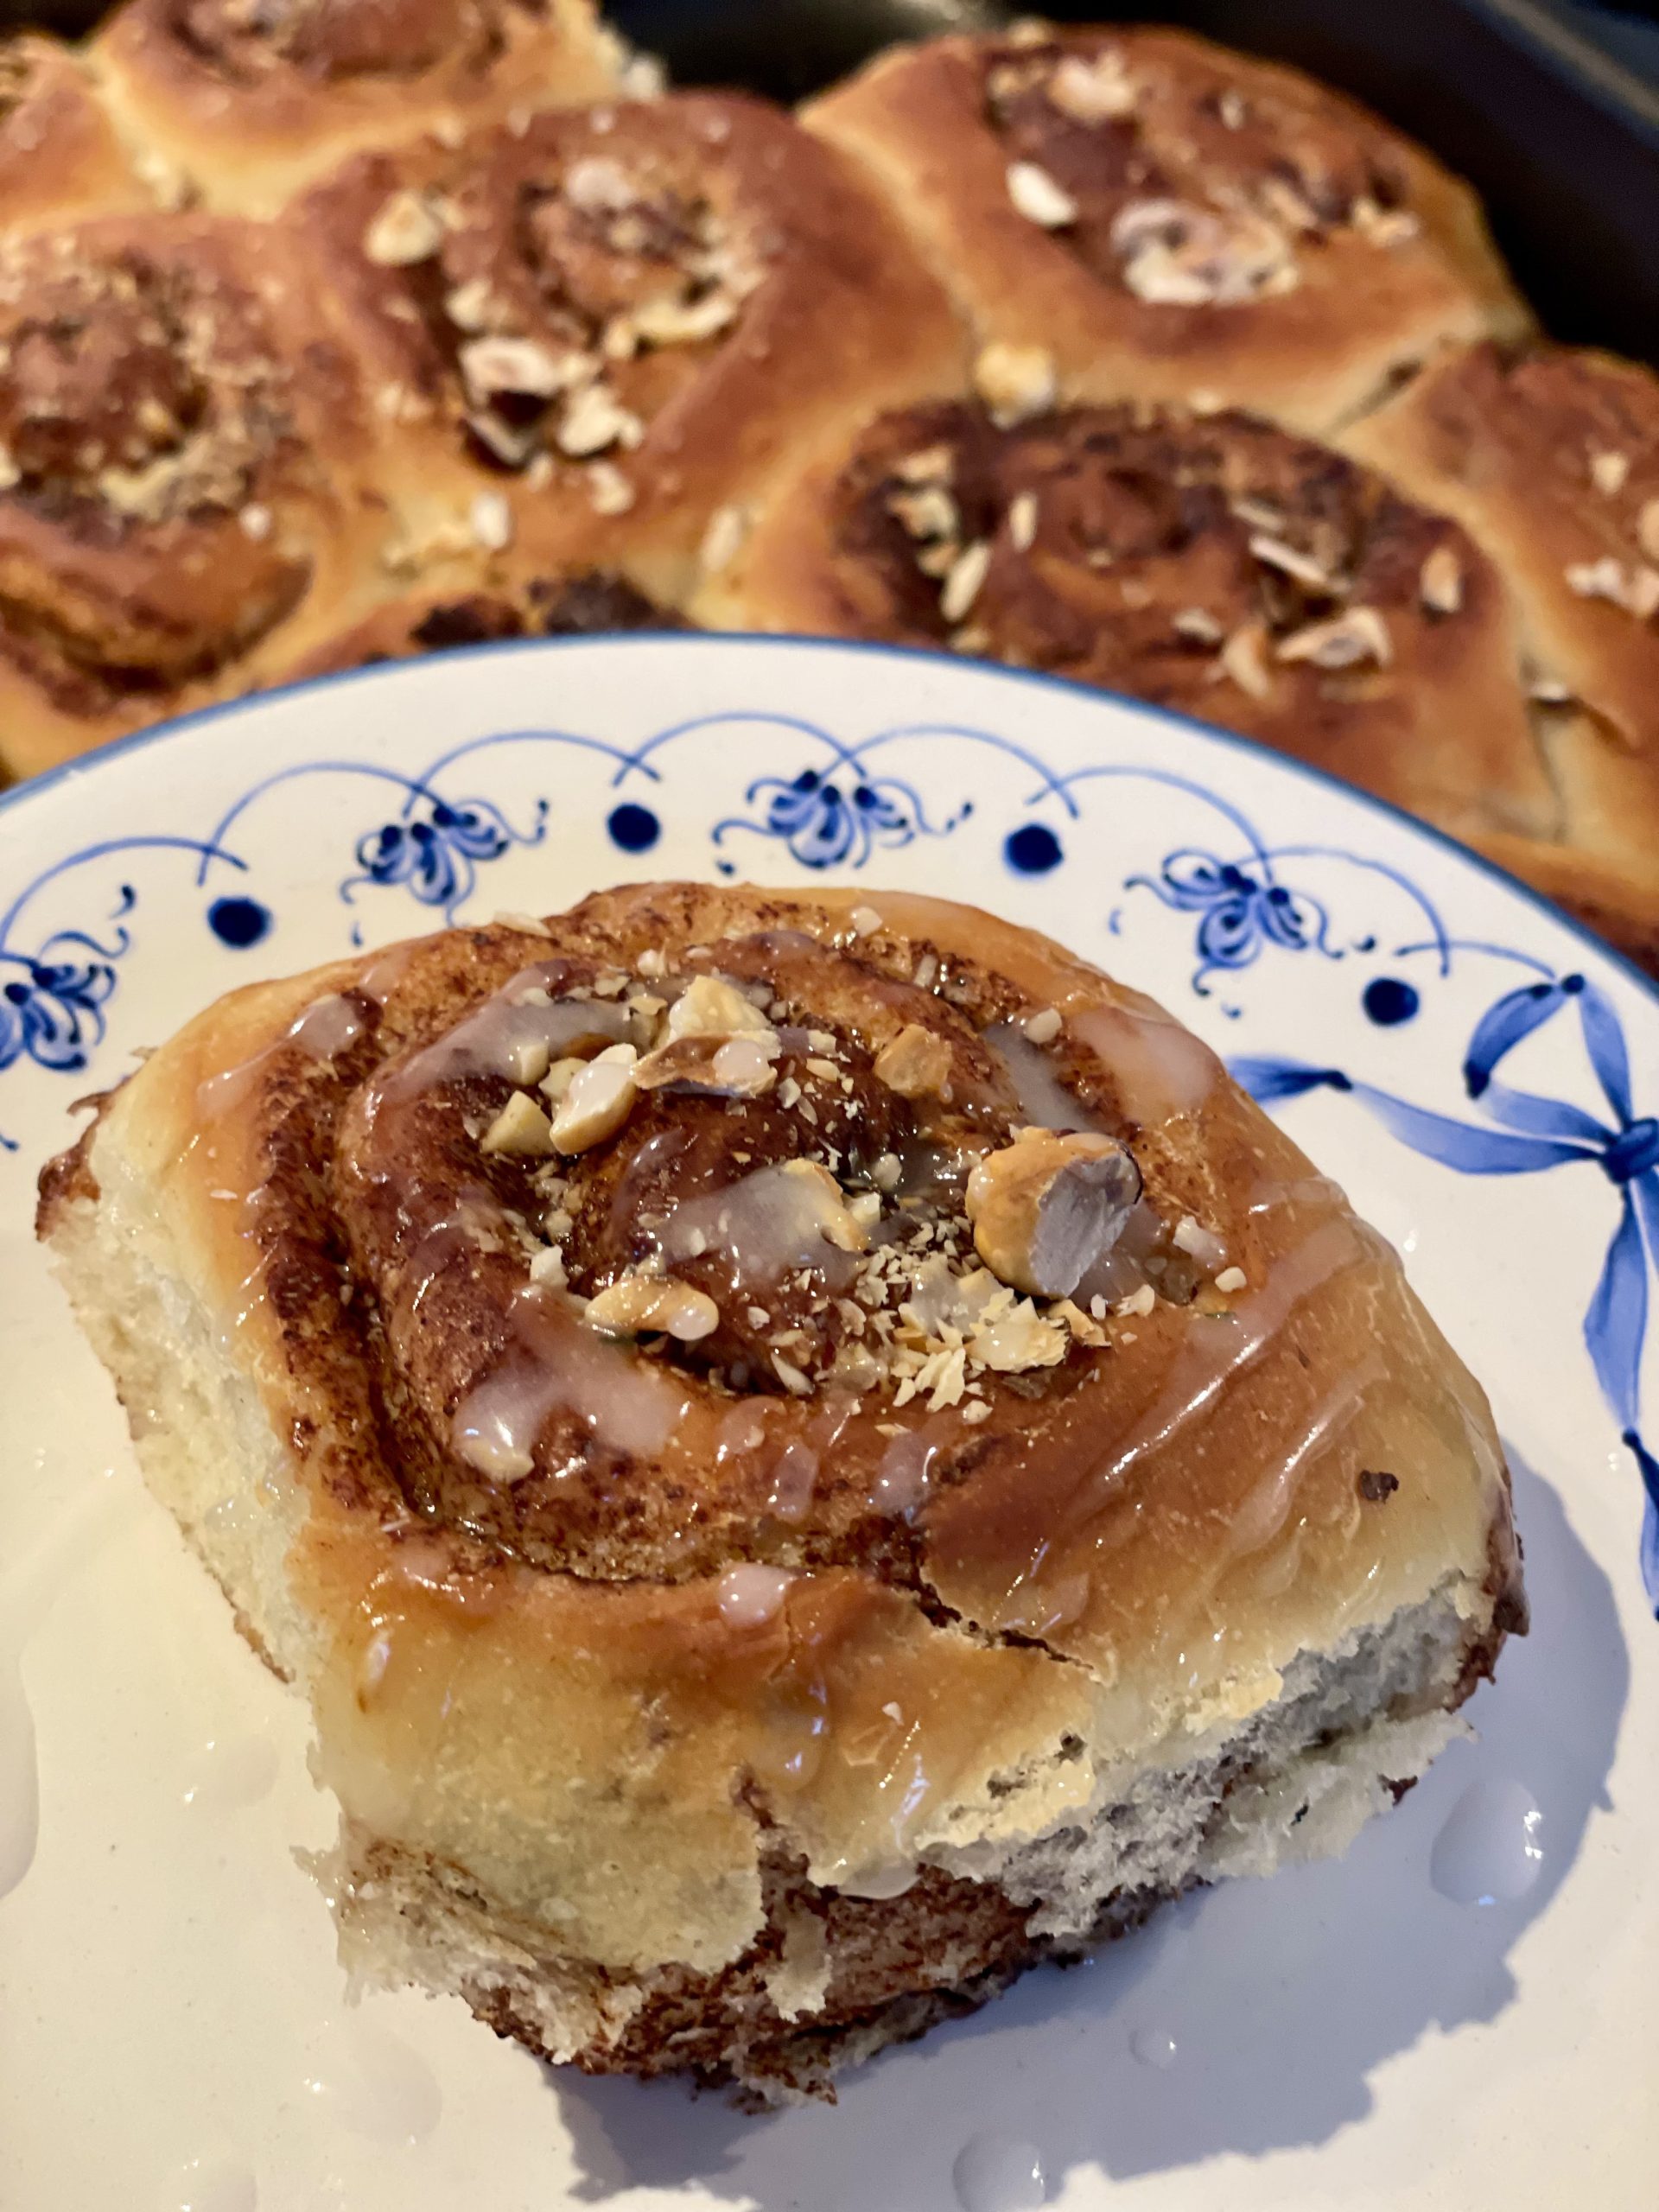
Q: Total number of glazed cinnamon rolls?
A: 1